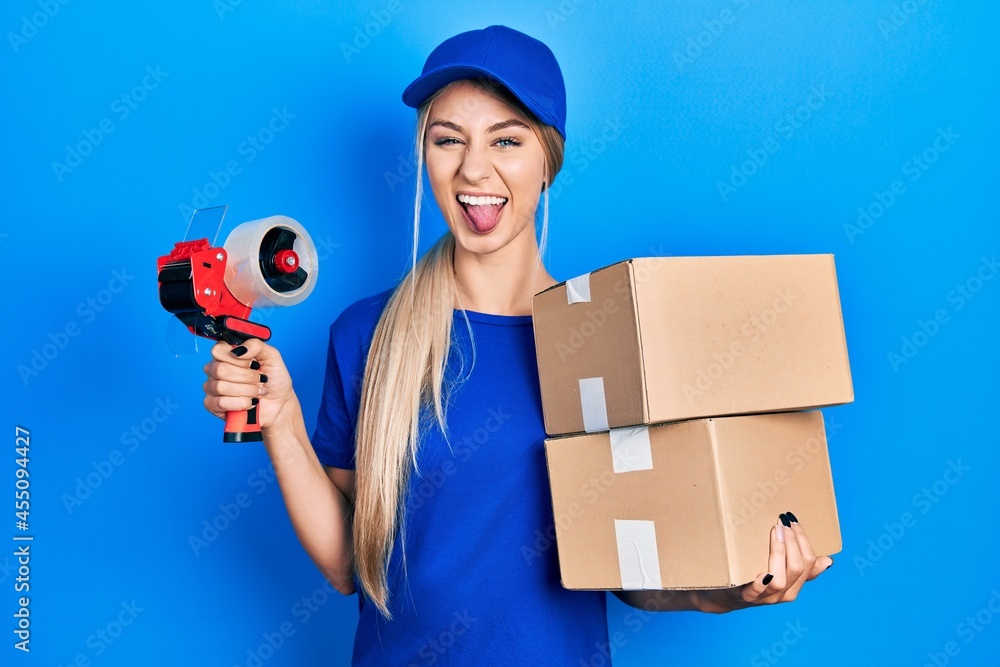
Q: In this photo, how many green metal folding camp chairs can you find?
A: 0